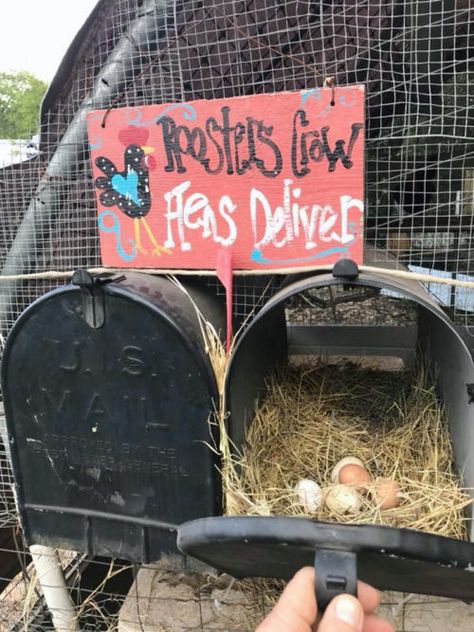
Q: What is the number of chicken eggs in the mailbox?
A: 5